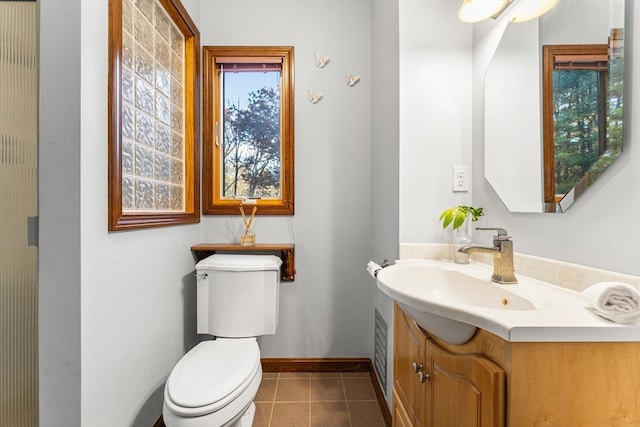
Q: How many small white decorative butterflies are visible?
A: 3